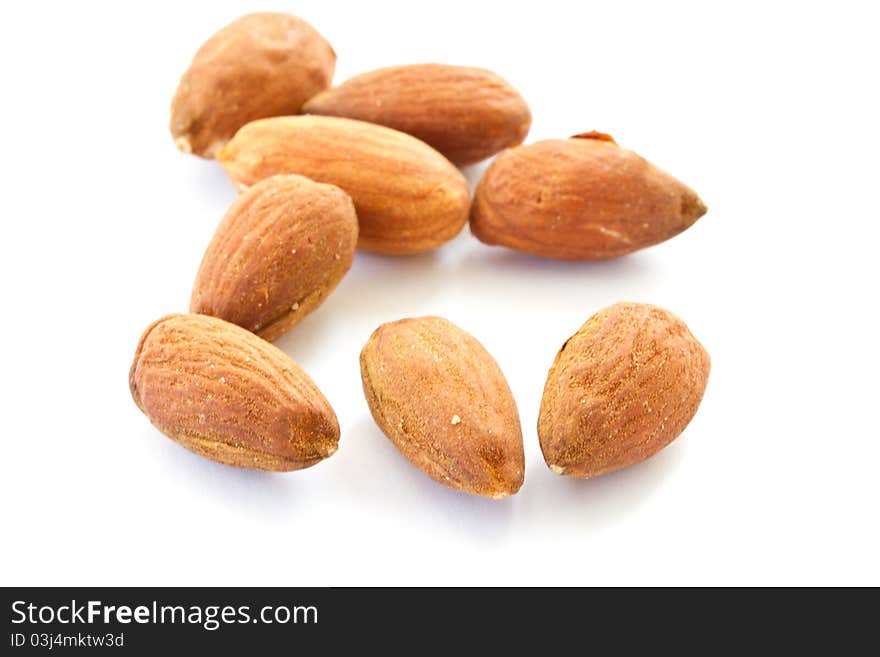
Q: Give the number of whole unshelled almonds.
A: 8